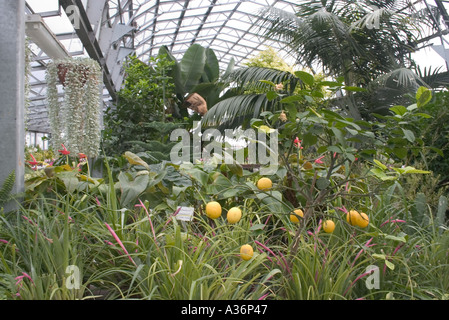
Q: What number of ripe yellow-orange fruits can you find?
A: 8